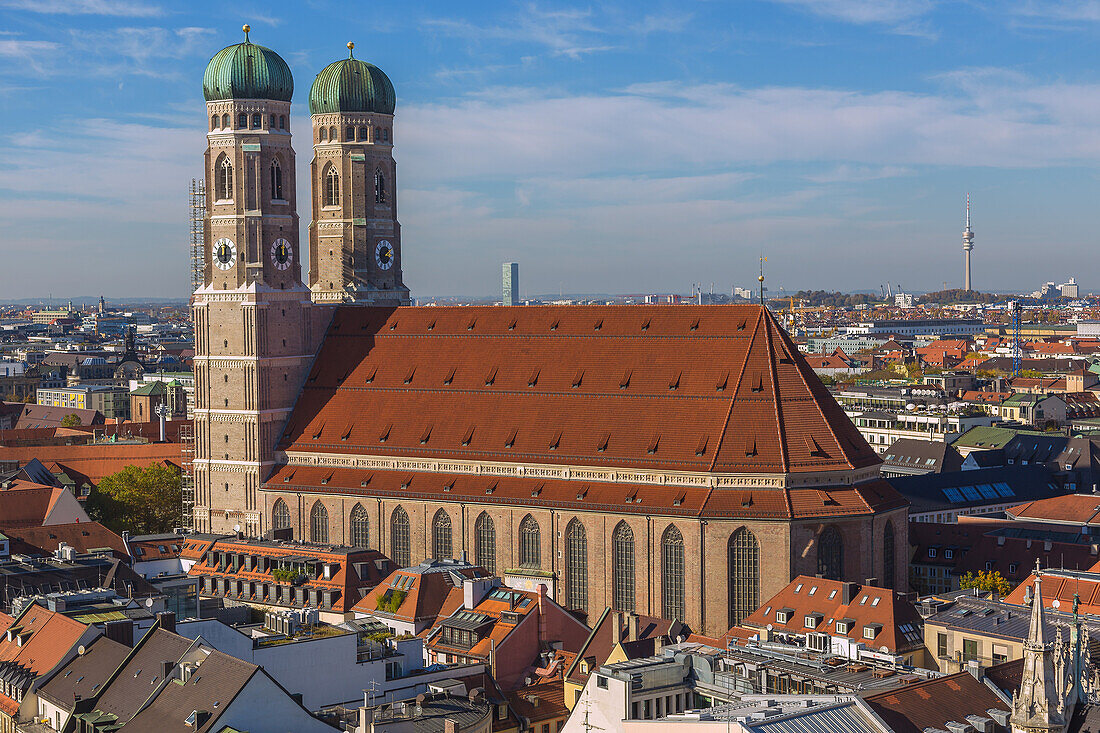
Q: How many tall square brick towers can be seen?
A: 2